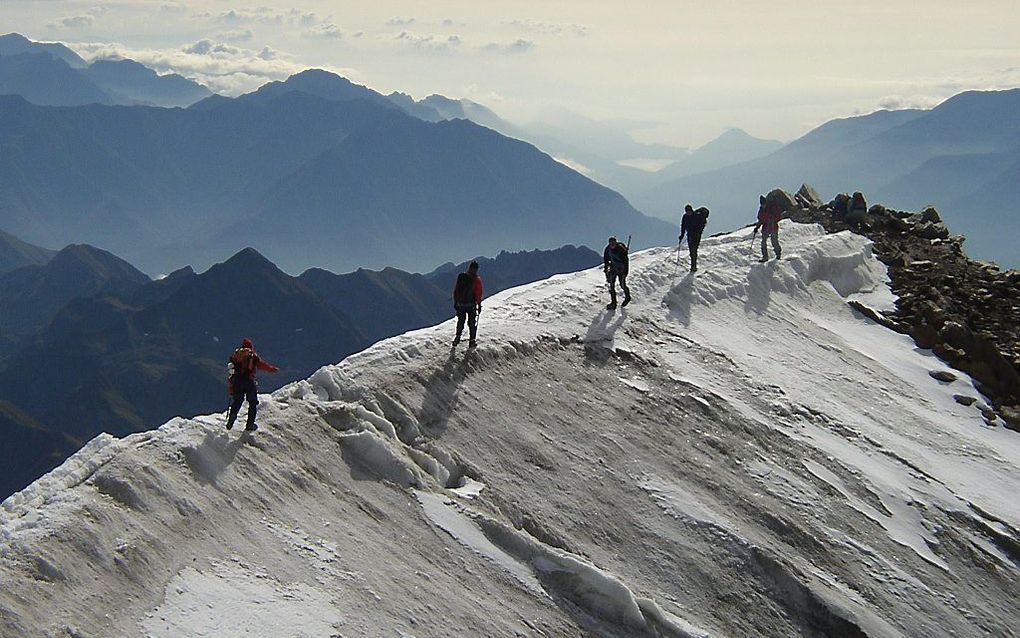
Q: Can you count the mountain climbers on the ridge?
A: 5